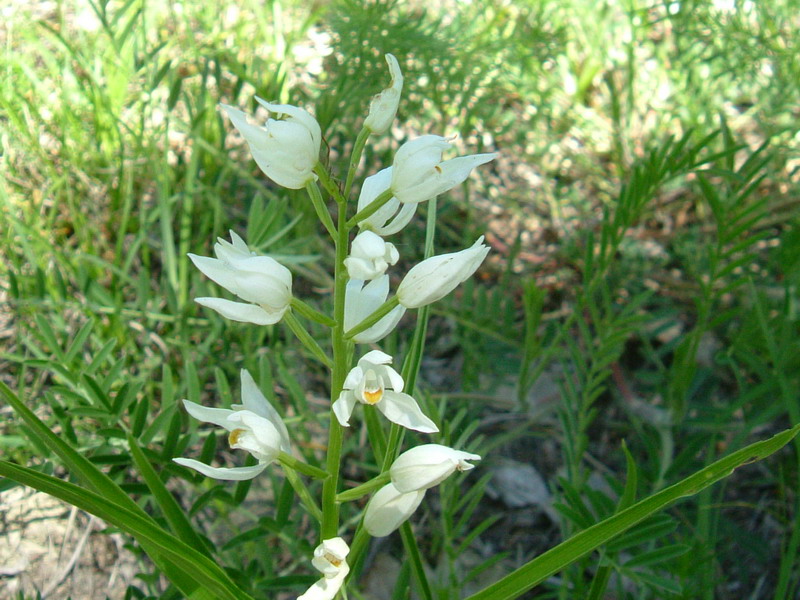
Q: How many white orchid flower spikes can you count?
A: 1